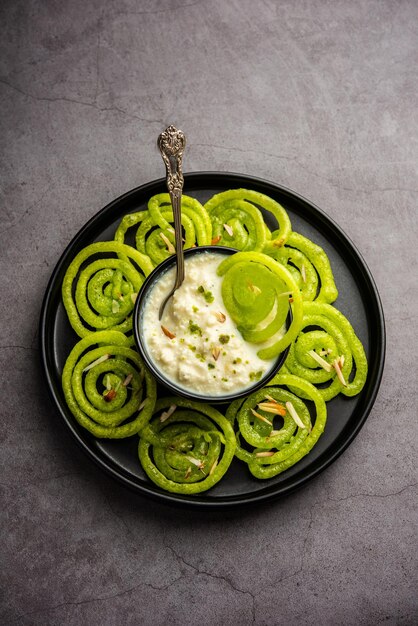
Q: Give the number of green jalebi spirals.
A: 9